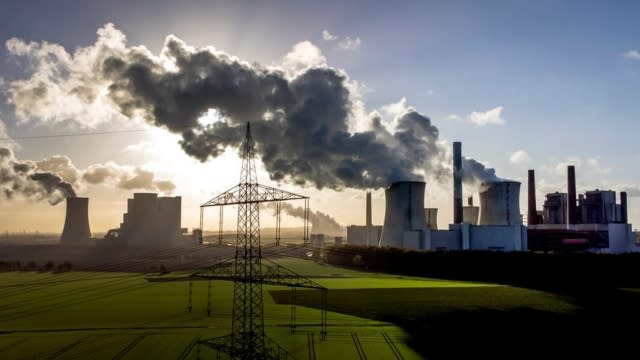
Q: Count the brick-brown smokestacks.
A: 3